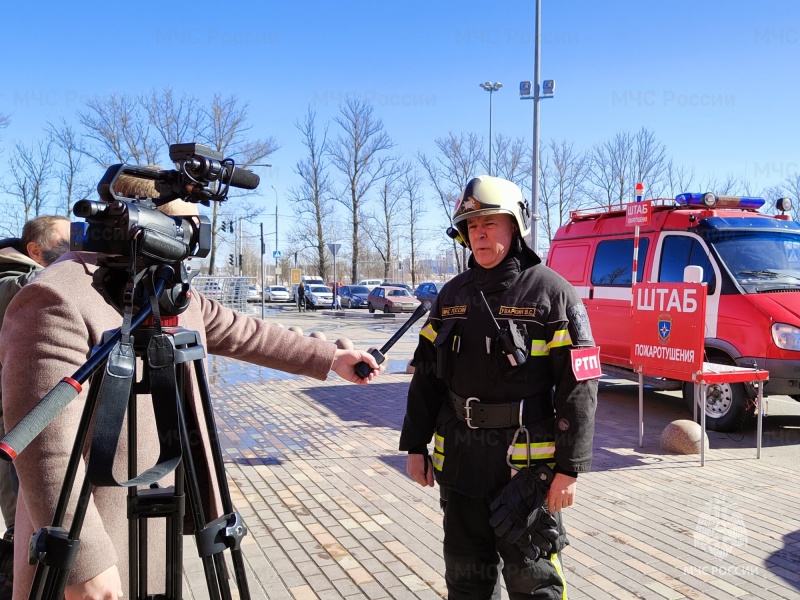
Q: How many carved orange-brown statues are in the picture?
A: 0